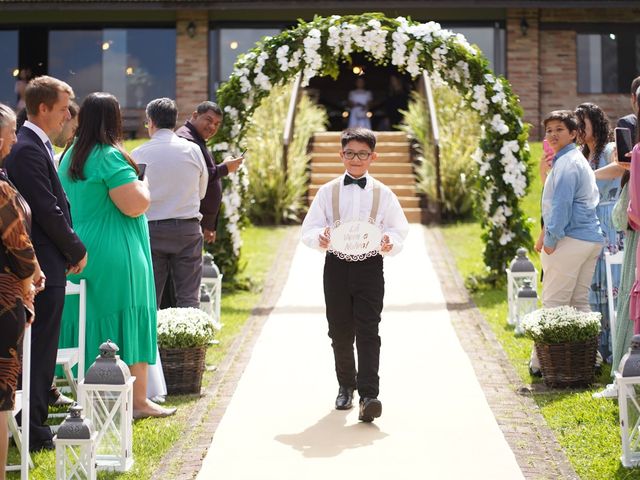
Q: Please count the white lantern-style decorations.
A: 7